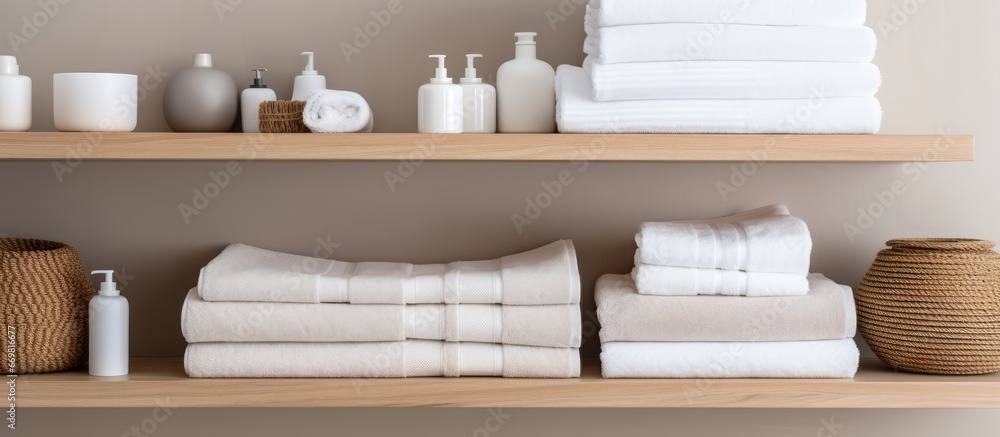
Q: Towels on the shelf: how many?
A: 12